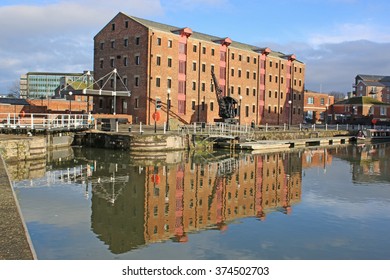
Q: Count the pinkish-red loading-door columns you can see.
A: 4